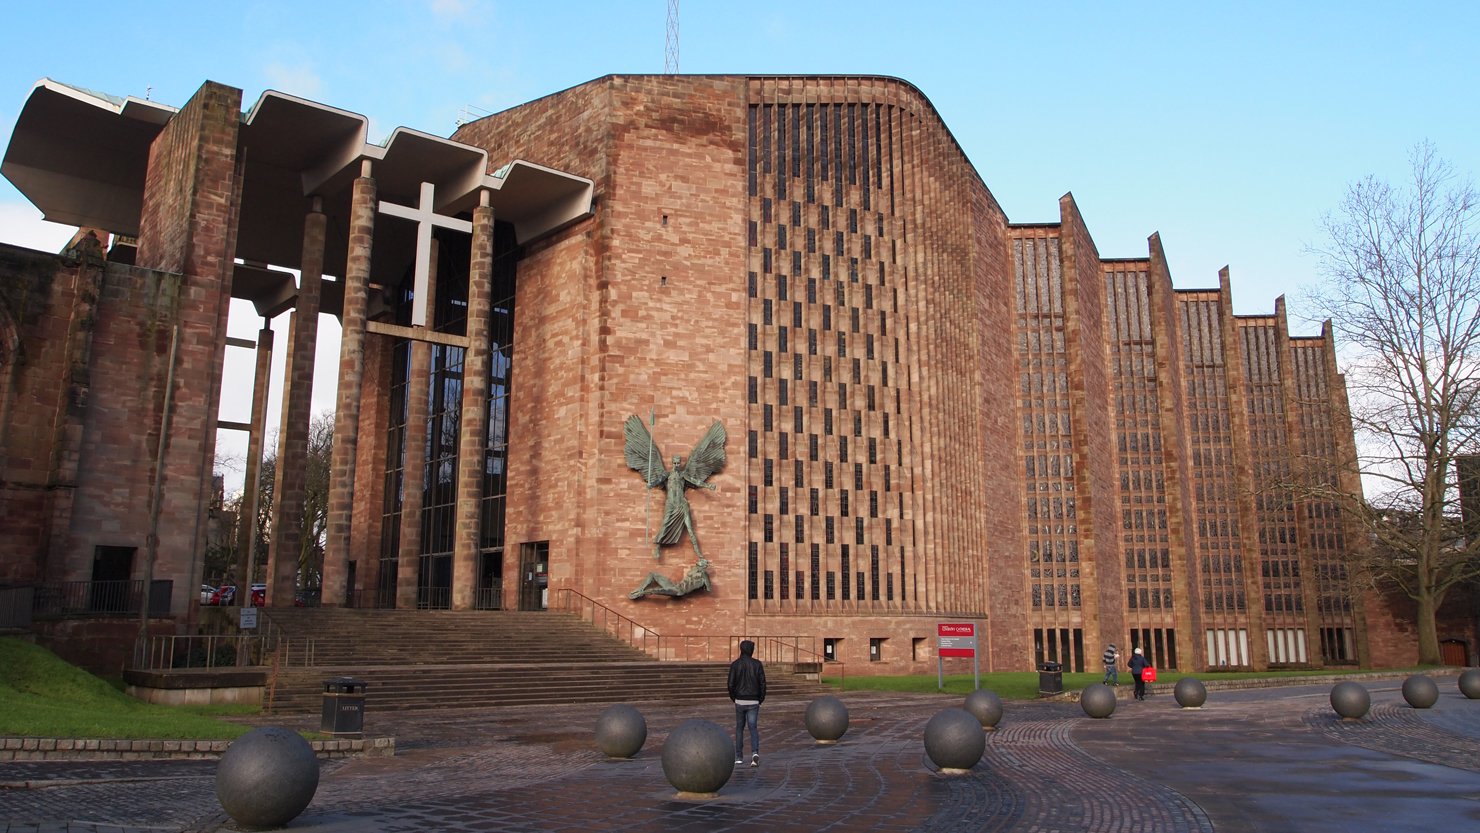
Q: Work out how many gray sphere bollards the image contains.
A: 11